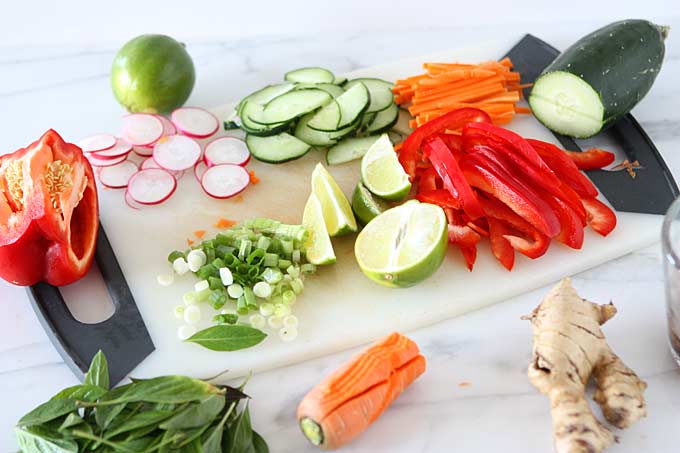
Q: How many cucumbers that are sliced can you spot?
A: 1